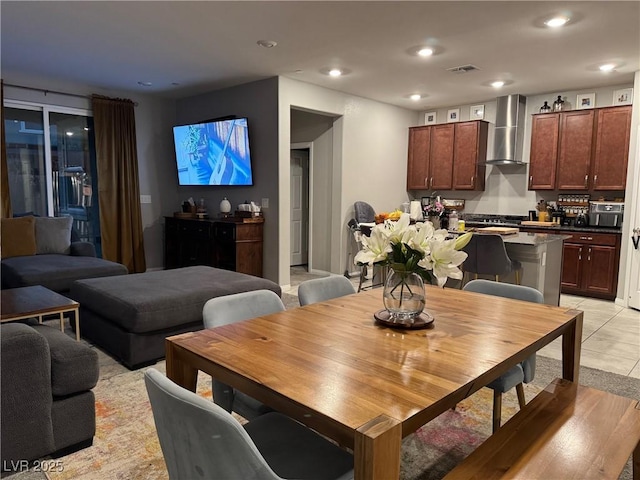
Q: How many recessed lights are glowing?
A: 6